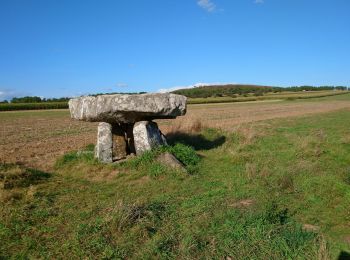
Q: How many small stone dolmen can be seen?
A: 1